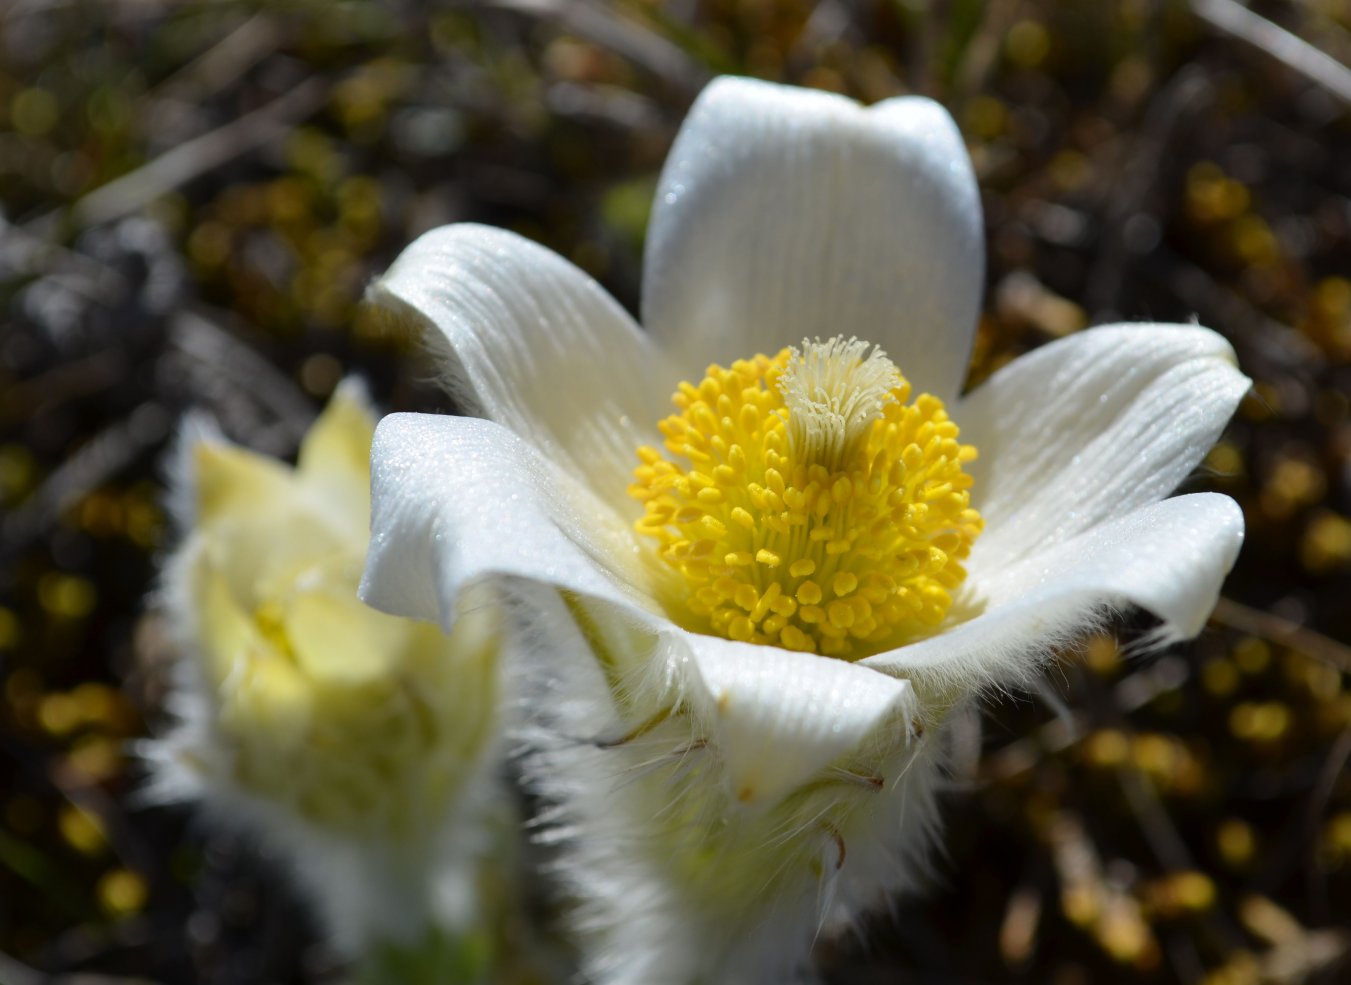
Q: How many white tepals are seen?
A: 6